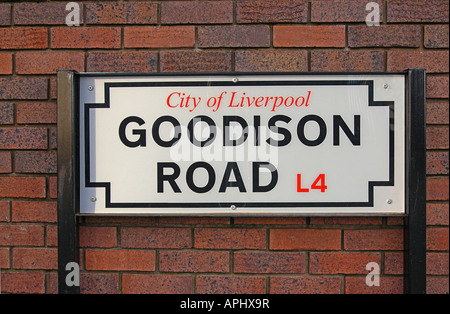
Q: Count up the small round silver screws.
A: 6